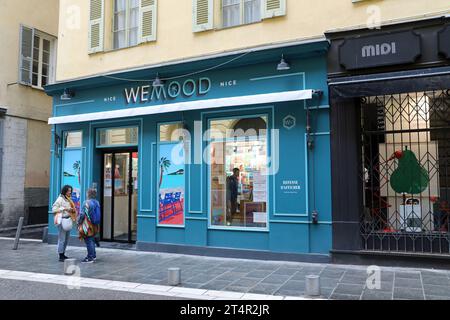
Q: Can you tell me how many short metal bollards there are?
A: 3